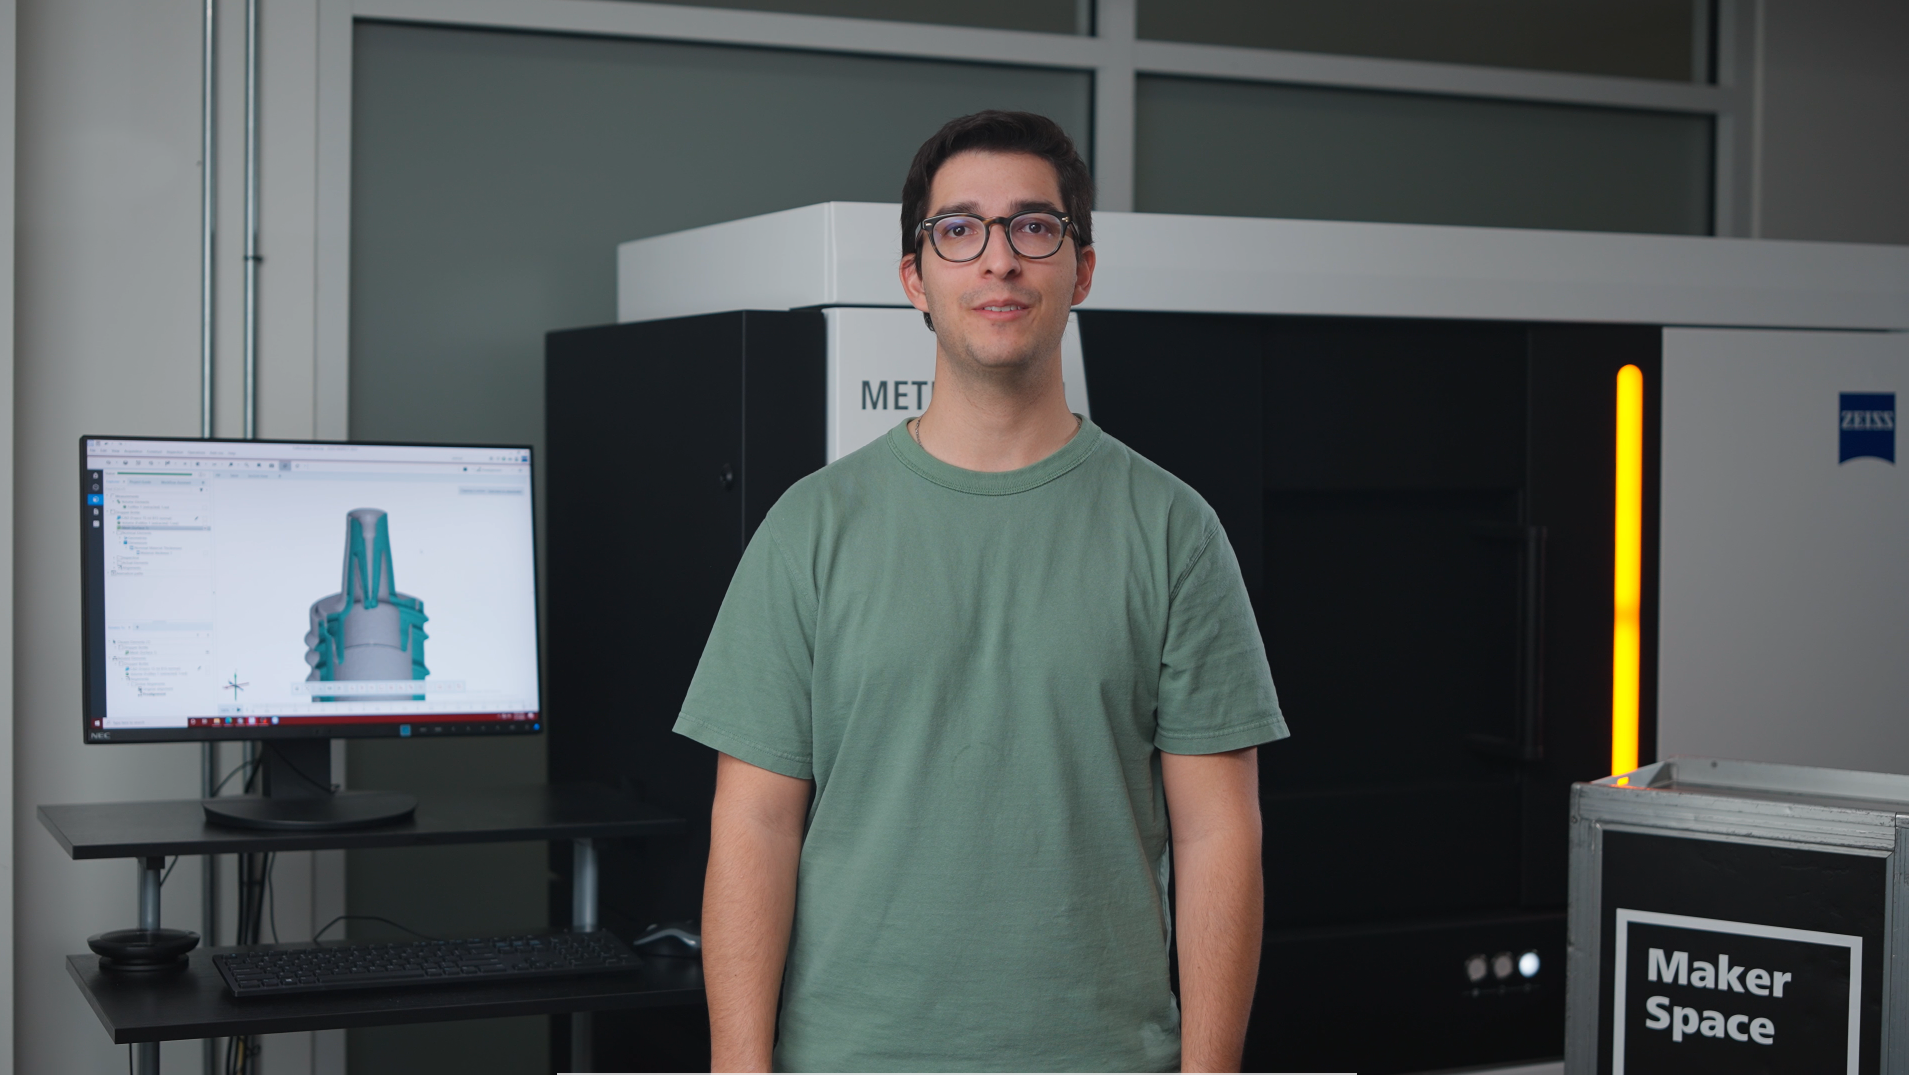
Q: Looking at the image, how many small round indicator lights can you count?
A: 3